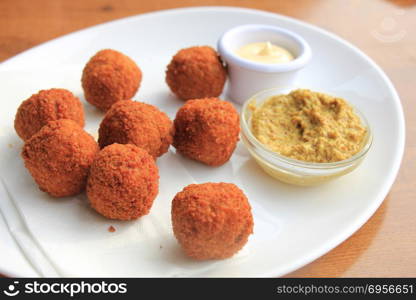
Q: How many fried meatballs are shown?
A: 8